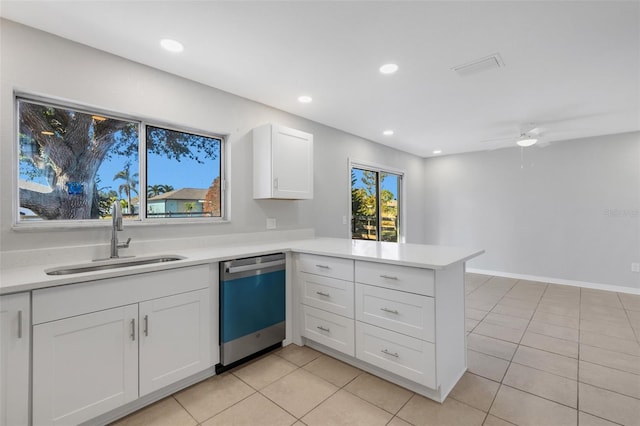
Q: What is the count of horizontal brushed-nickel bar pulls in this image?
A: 6